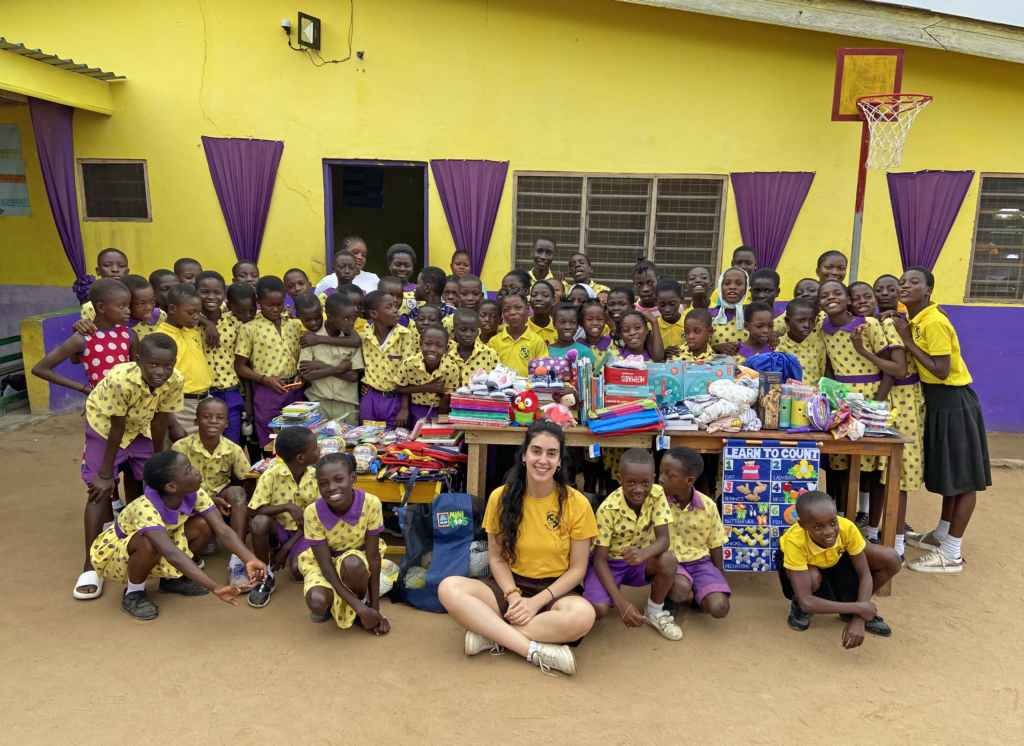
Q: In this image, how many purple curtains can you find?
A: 5